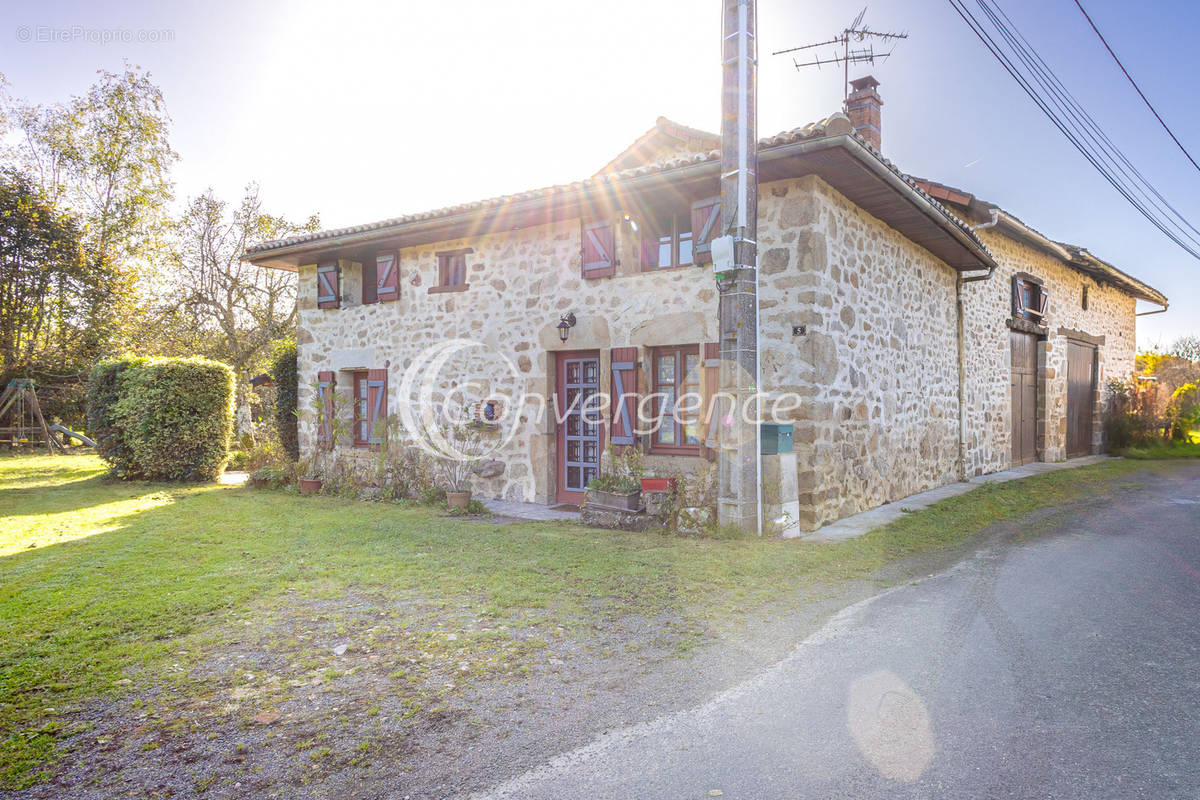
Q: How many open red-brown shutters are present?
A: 10